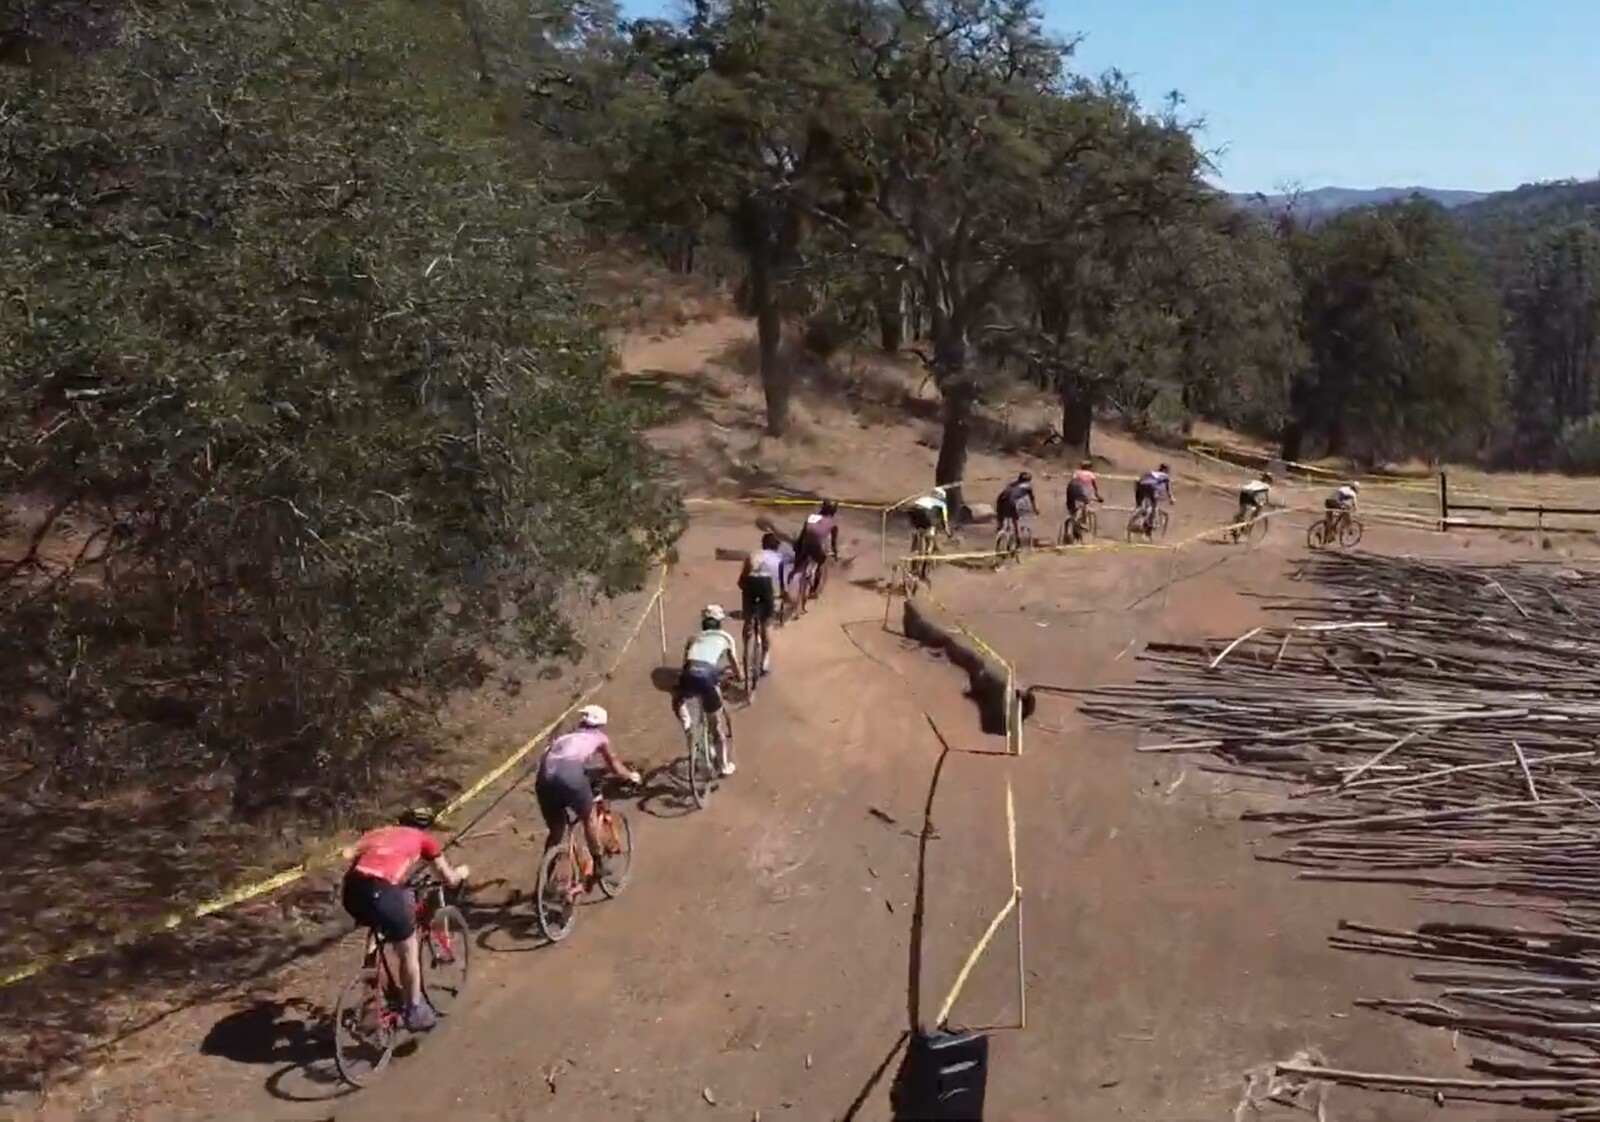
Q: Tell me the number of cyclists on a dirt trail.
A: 11